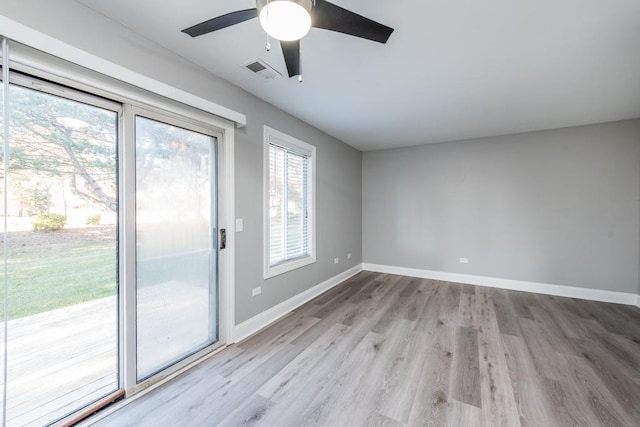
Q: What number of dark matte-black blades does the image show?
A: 3